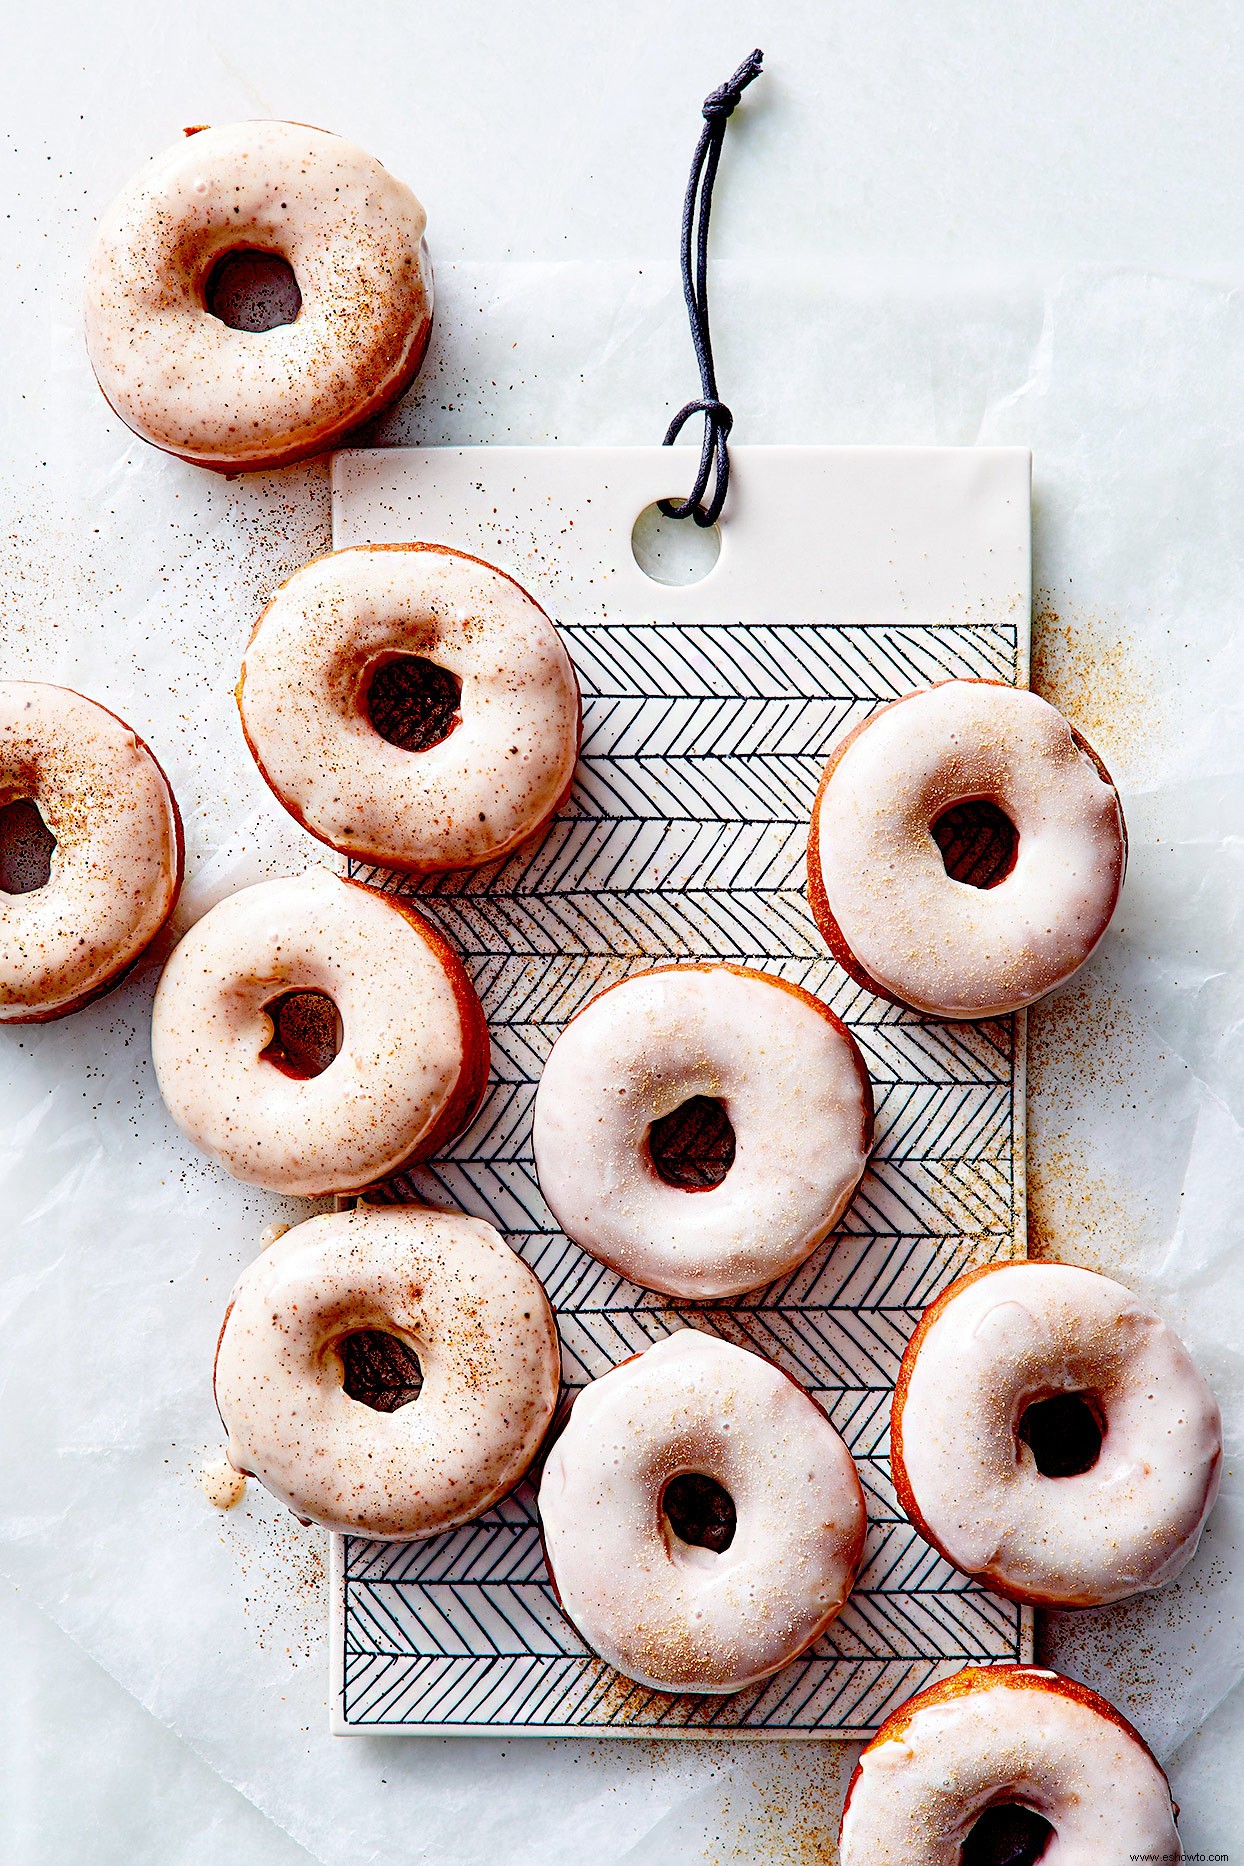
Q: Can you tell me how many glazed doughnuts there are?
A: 10